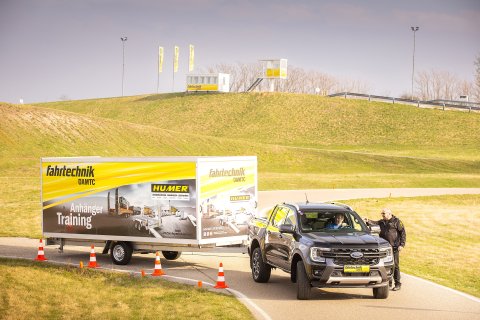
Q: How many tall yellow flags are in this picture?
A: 3